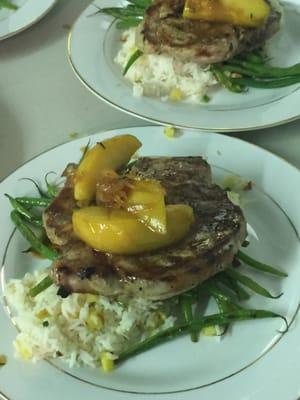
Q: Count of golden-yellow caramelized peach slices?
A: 4